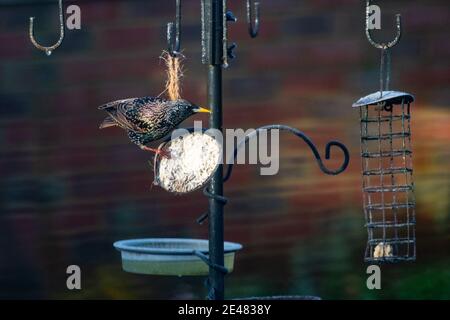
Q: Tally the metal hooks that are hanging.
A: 4